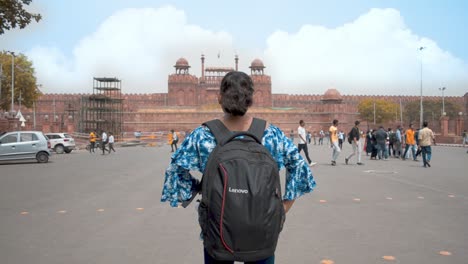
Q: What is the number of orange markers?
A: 12